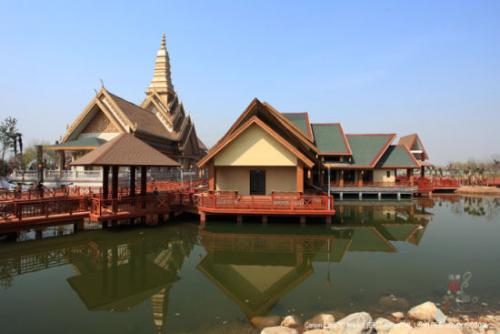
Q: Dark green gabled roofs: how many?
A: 4